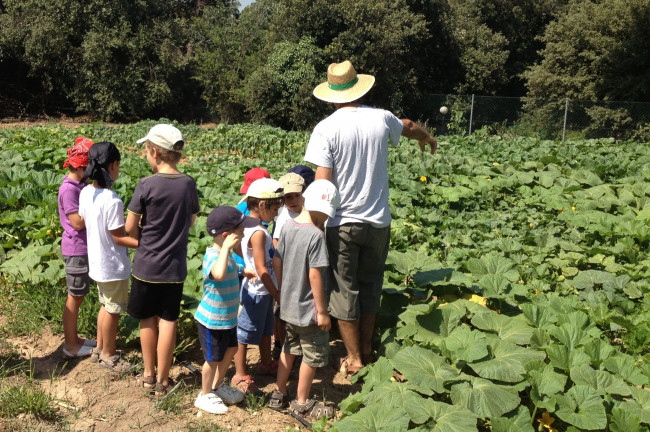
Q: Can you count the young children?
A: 9